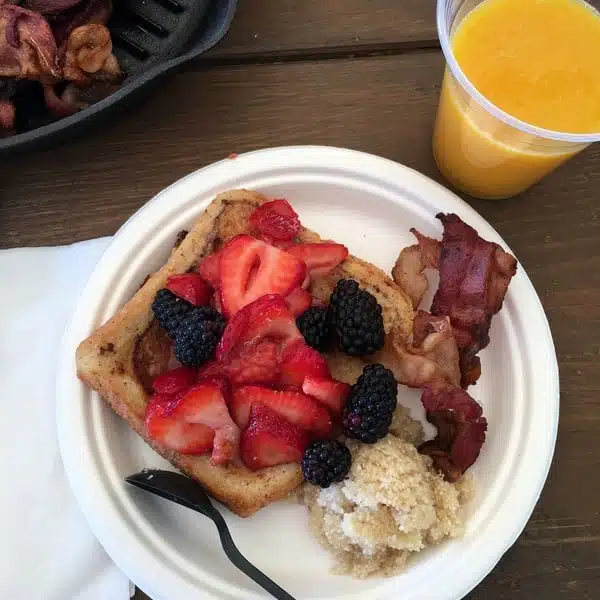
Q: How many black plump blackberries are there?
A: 6